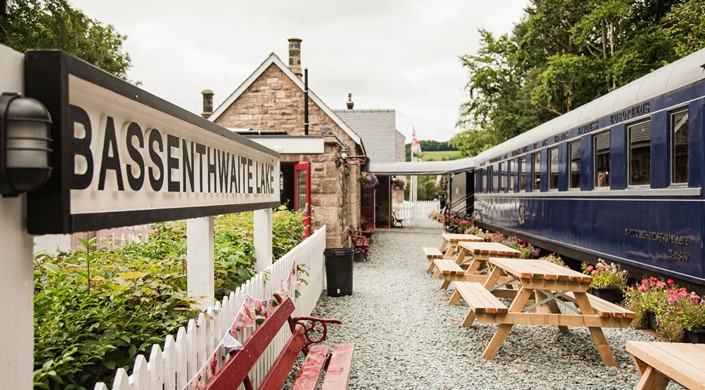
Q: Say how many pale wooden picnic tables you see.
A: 4